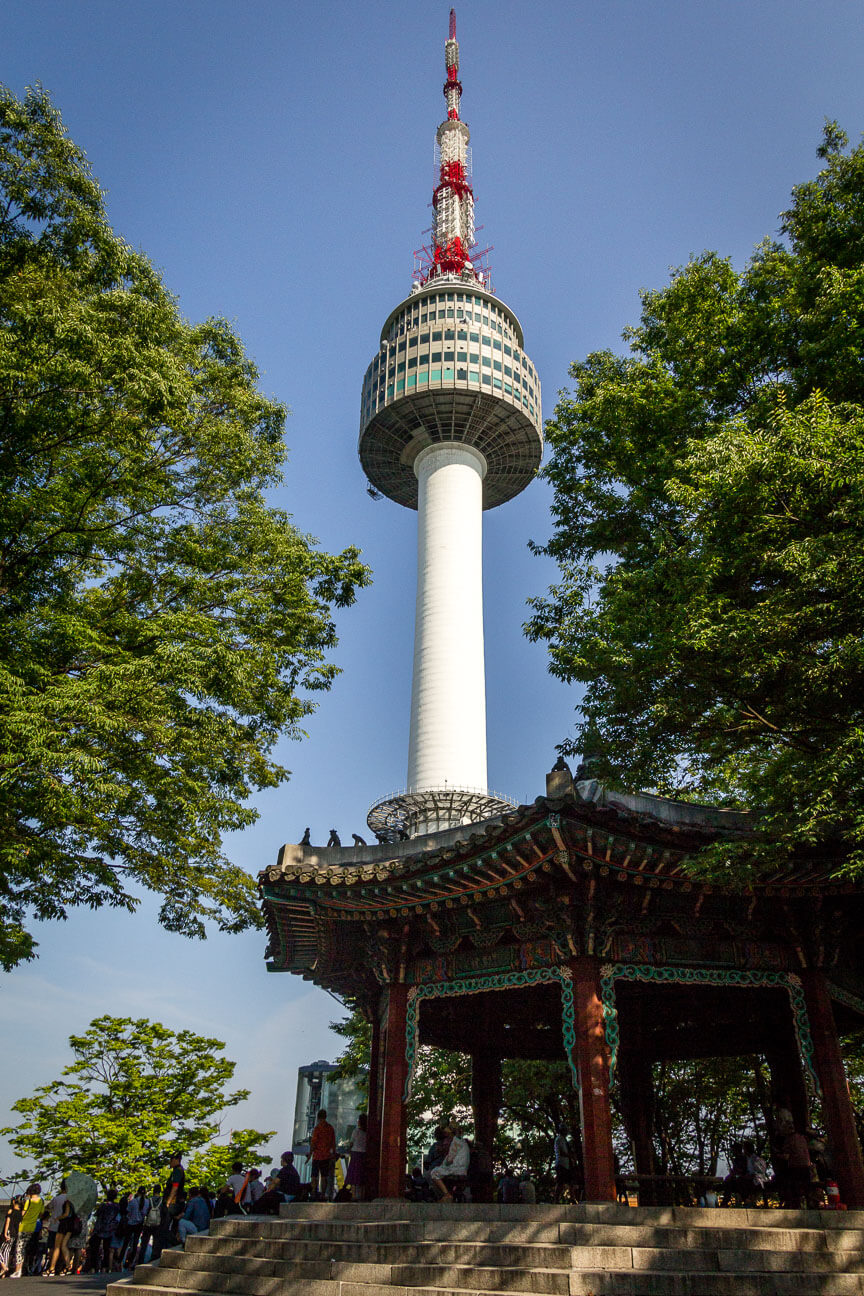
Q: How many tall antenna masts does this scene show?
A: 1